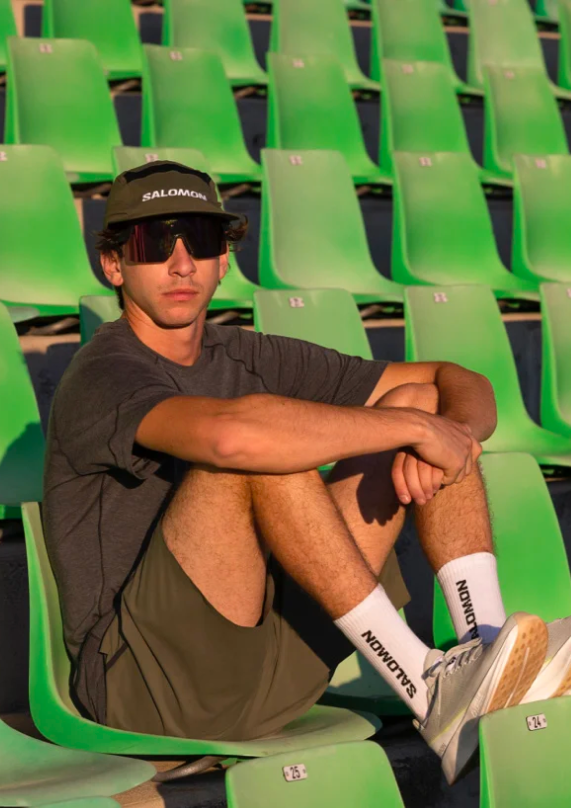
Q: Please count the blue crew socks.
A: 0